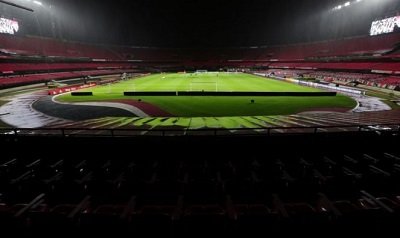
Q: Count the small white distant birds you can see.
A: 0